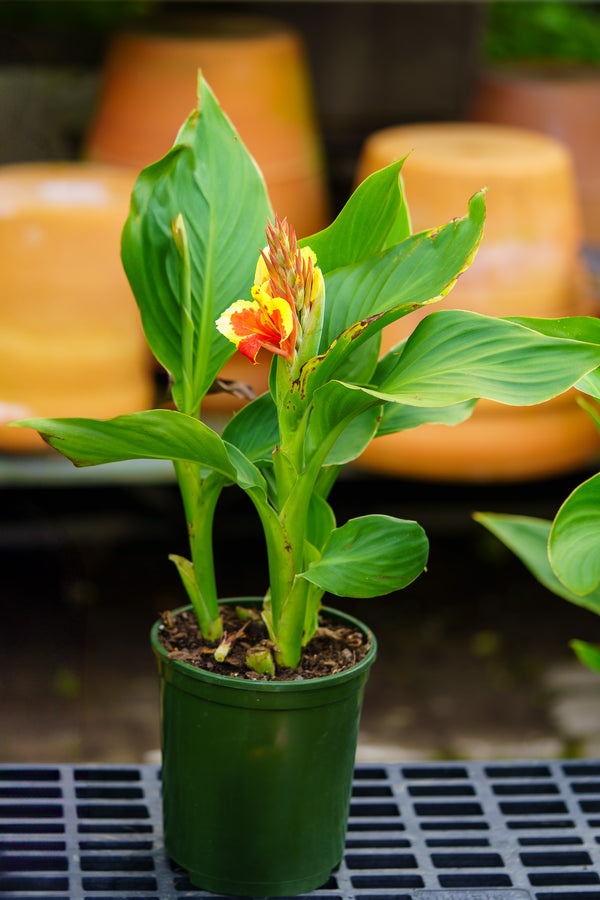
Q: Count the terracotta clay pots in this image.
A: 4